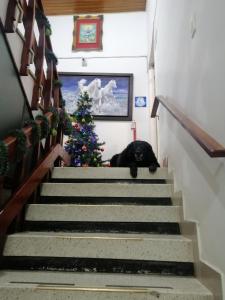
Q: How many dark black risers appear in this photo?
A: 4